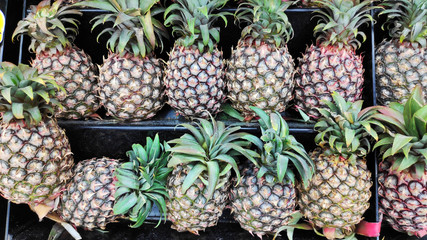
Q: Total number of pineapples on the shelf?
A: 12